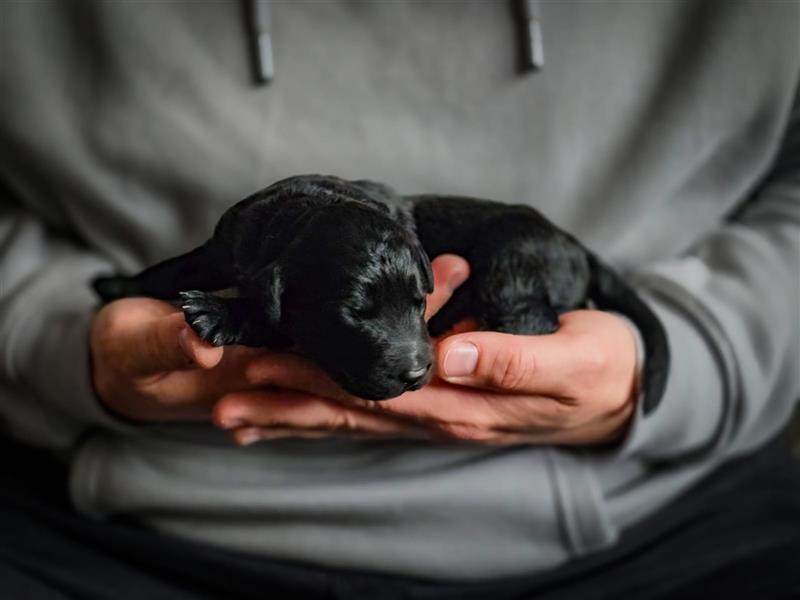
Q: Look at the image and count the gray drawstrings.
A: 2